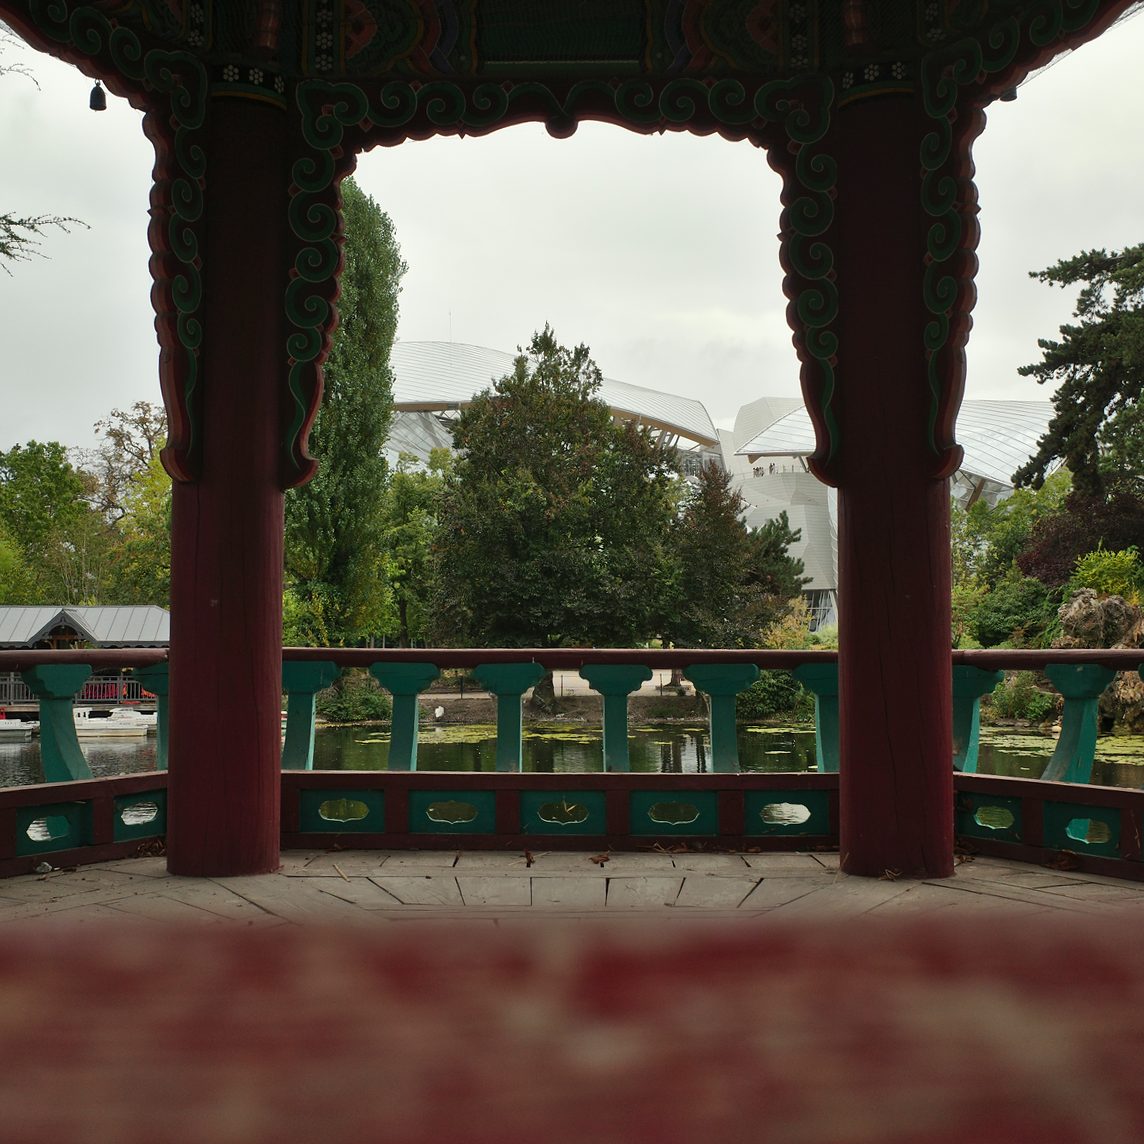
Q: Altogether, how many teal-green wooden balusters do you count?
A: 10